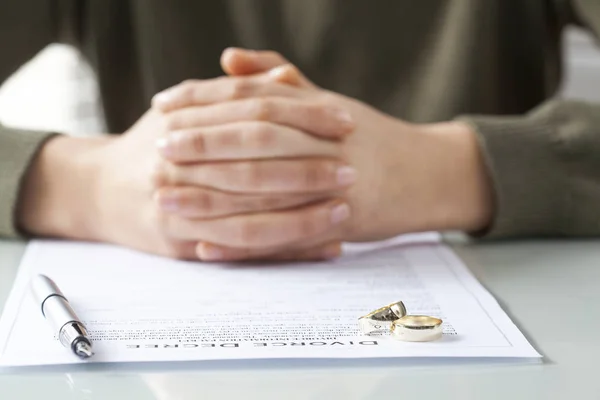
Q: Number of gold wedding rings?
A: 2